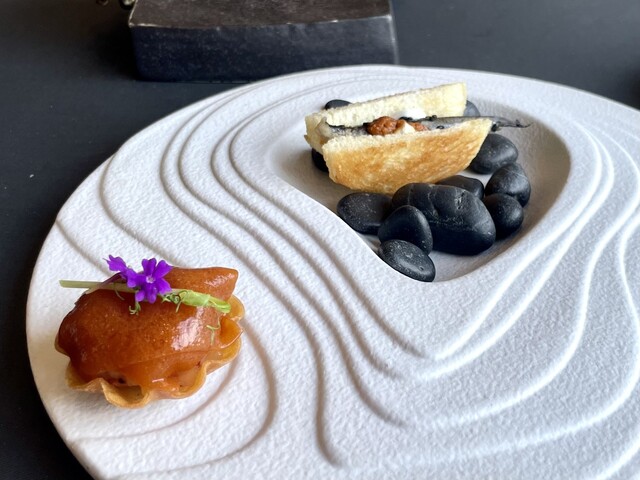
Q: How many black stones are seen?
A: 11